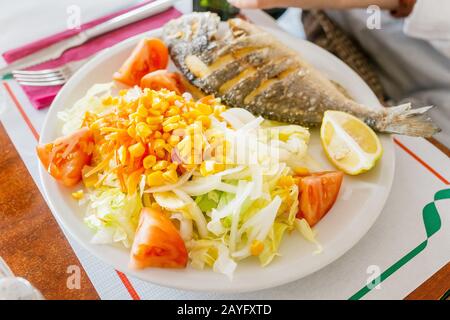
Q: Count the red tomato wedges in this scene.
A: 5